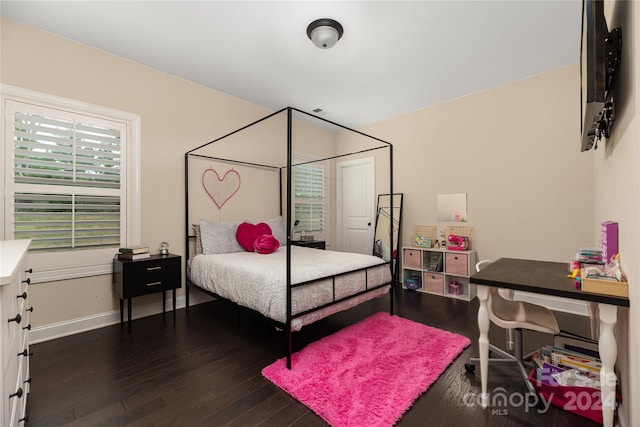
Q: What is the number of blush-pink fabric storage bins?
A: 3